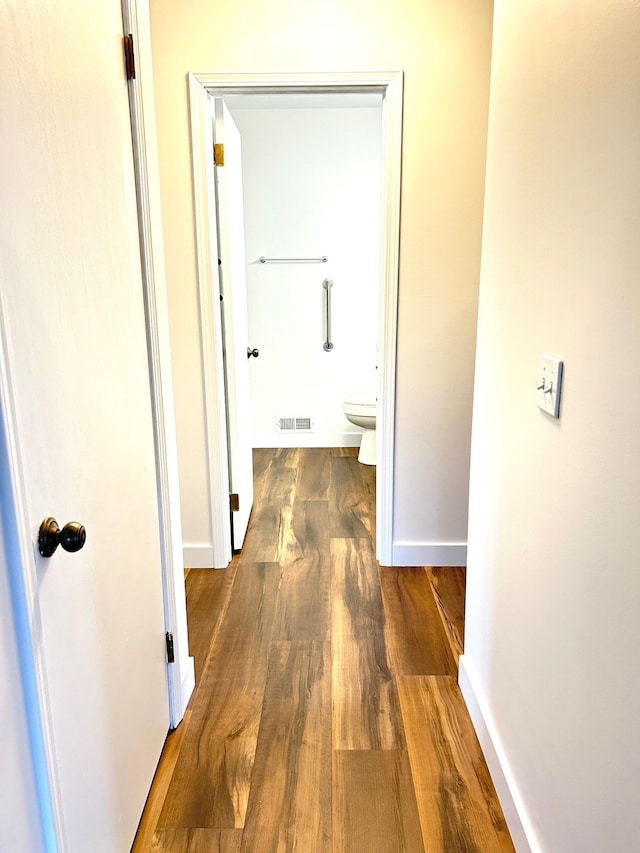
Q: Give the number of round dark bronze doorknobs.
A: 2